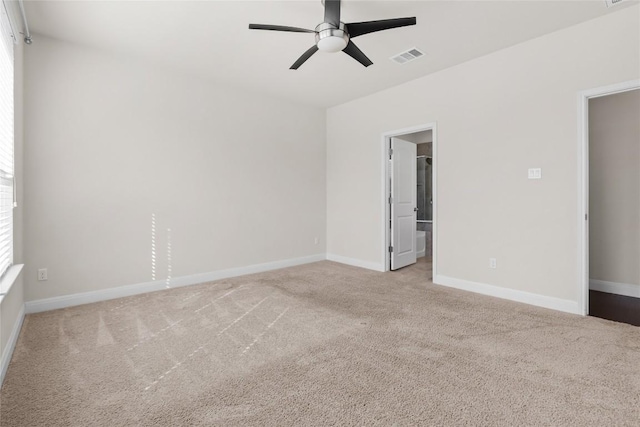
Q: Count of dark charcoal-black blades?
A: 5